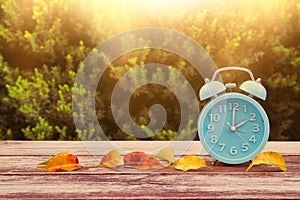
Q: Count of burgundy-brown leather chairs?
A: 0